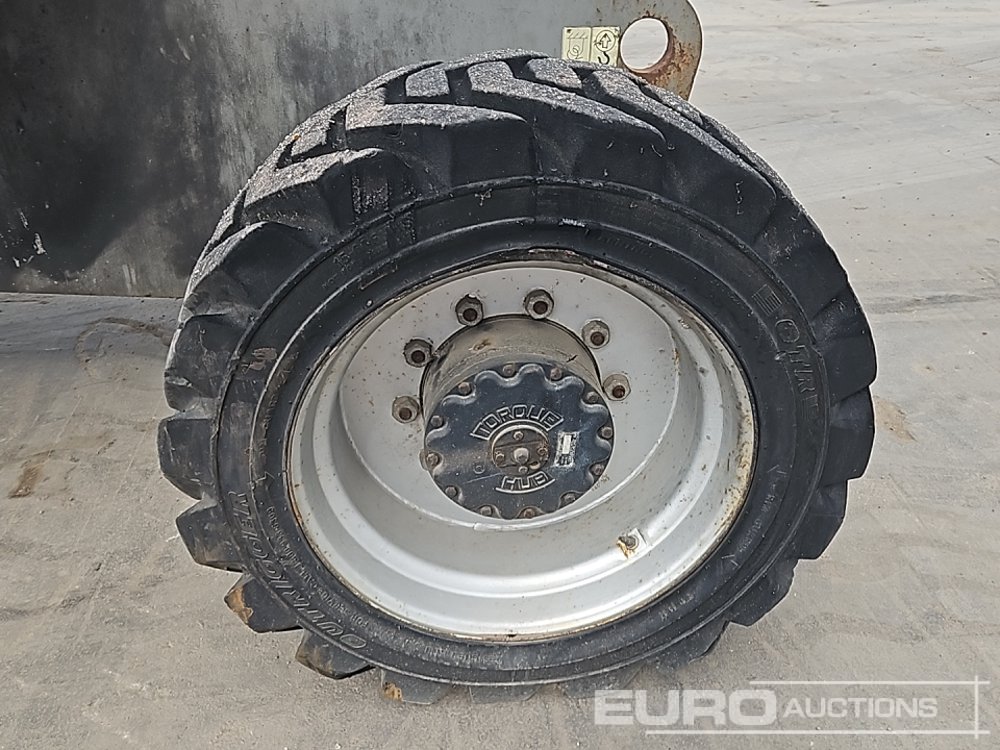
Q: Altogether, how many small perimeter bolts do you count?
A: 12